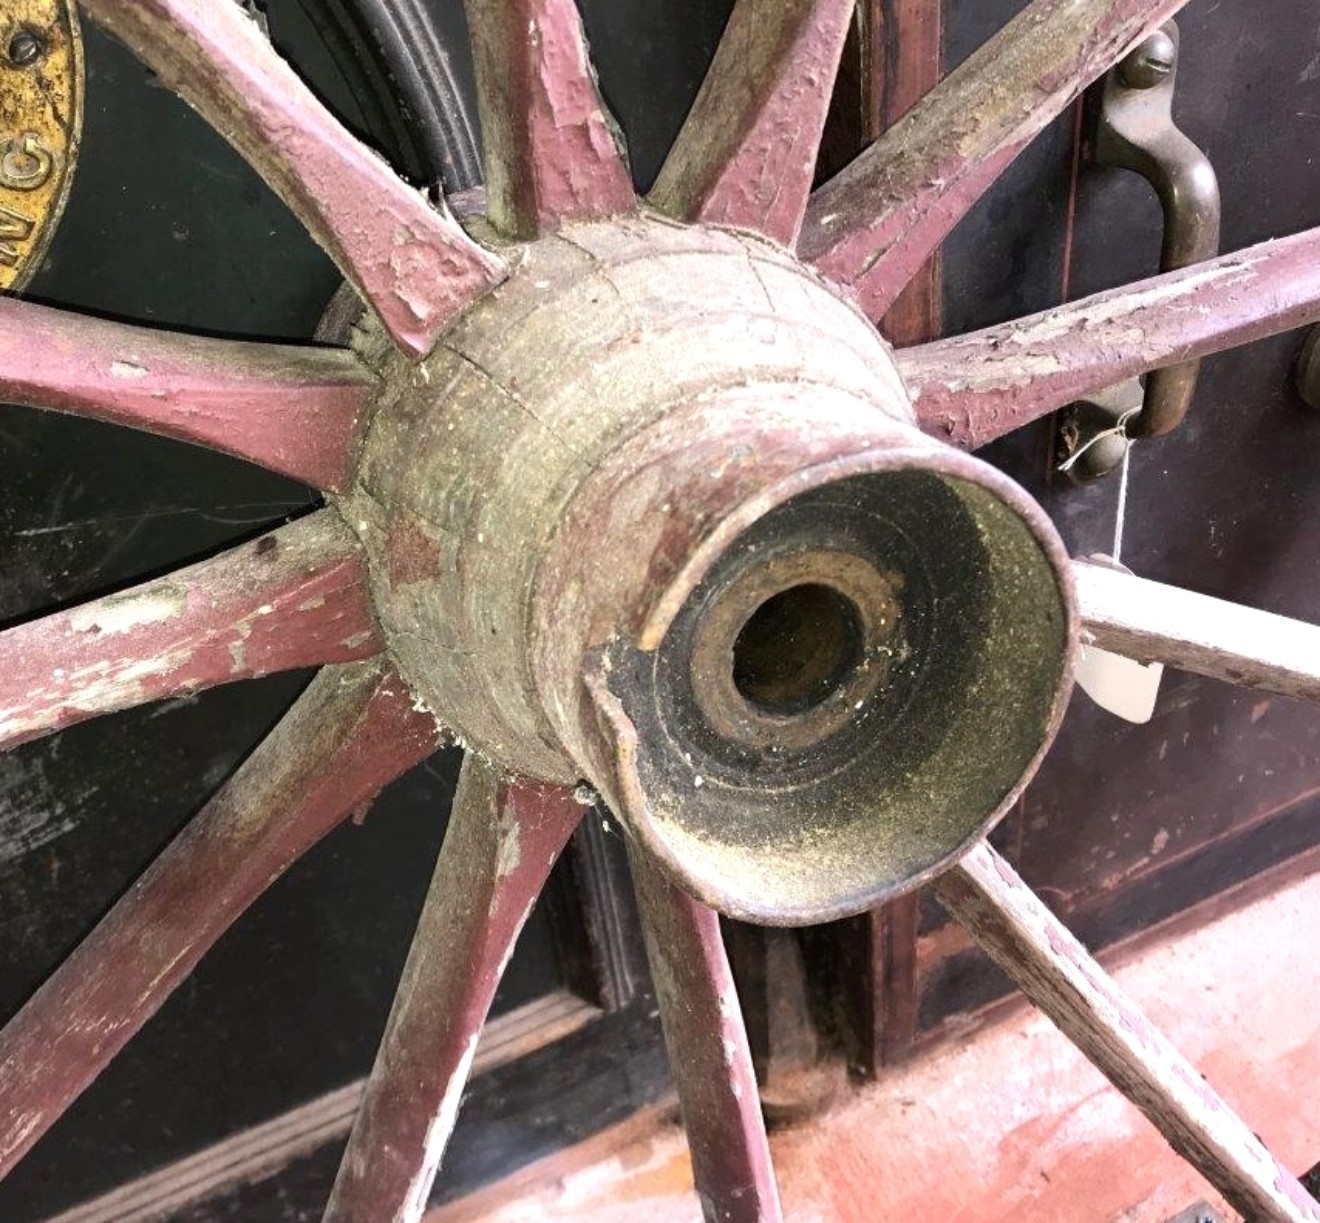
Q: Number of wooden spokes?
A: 12